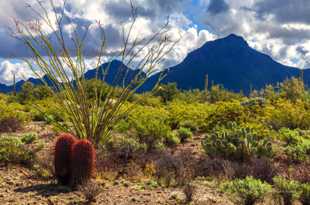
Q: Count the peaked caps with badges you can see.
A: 0